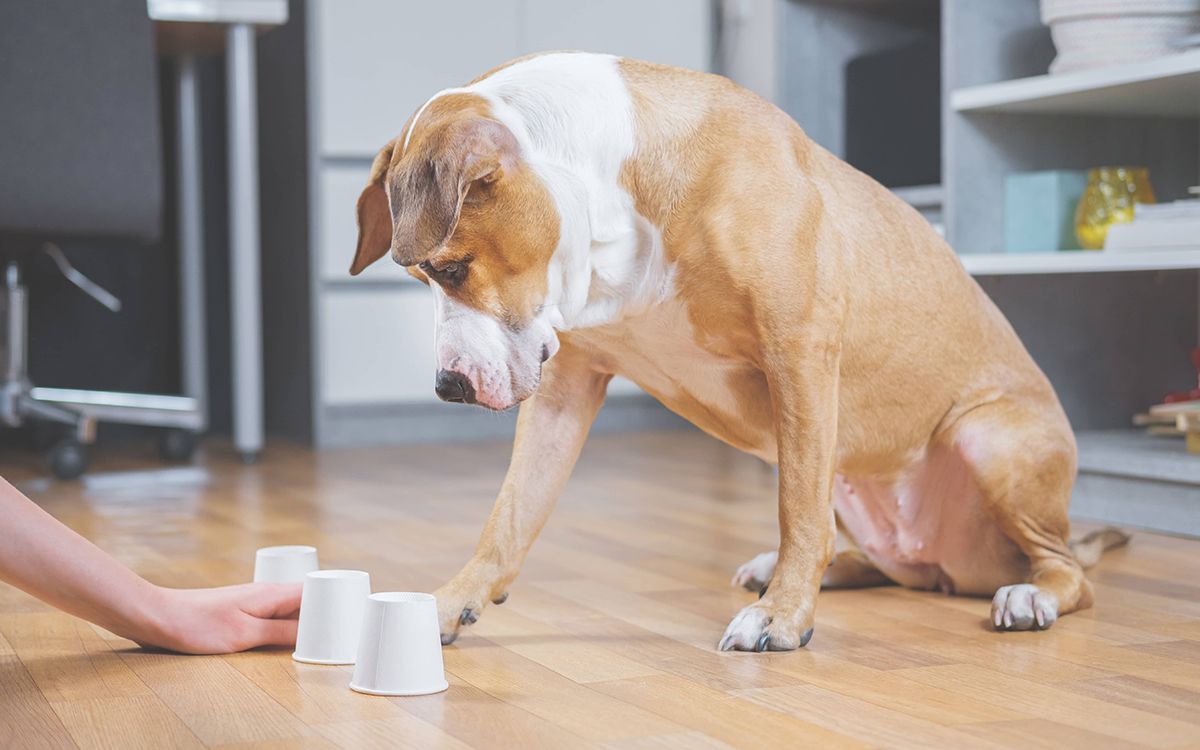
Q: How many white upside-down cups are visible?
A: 3